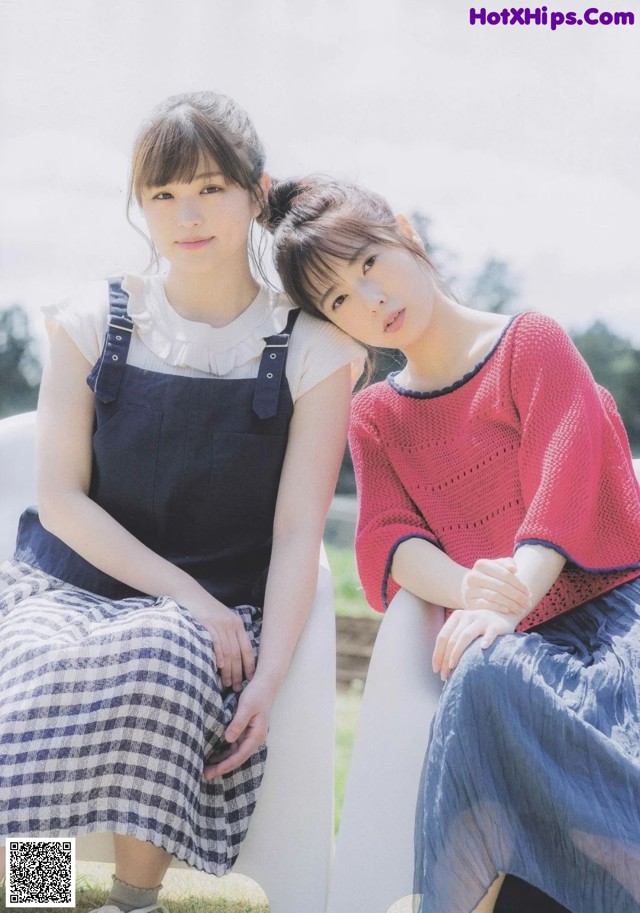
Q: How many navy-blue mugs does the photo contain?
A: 0